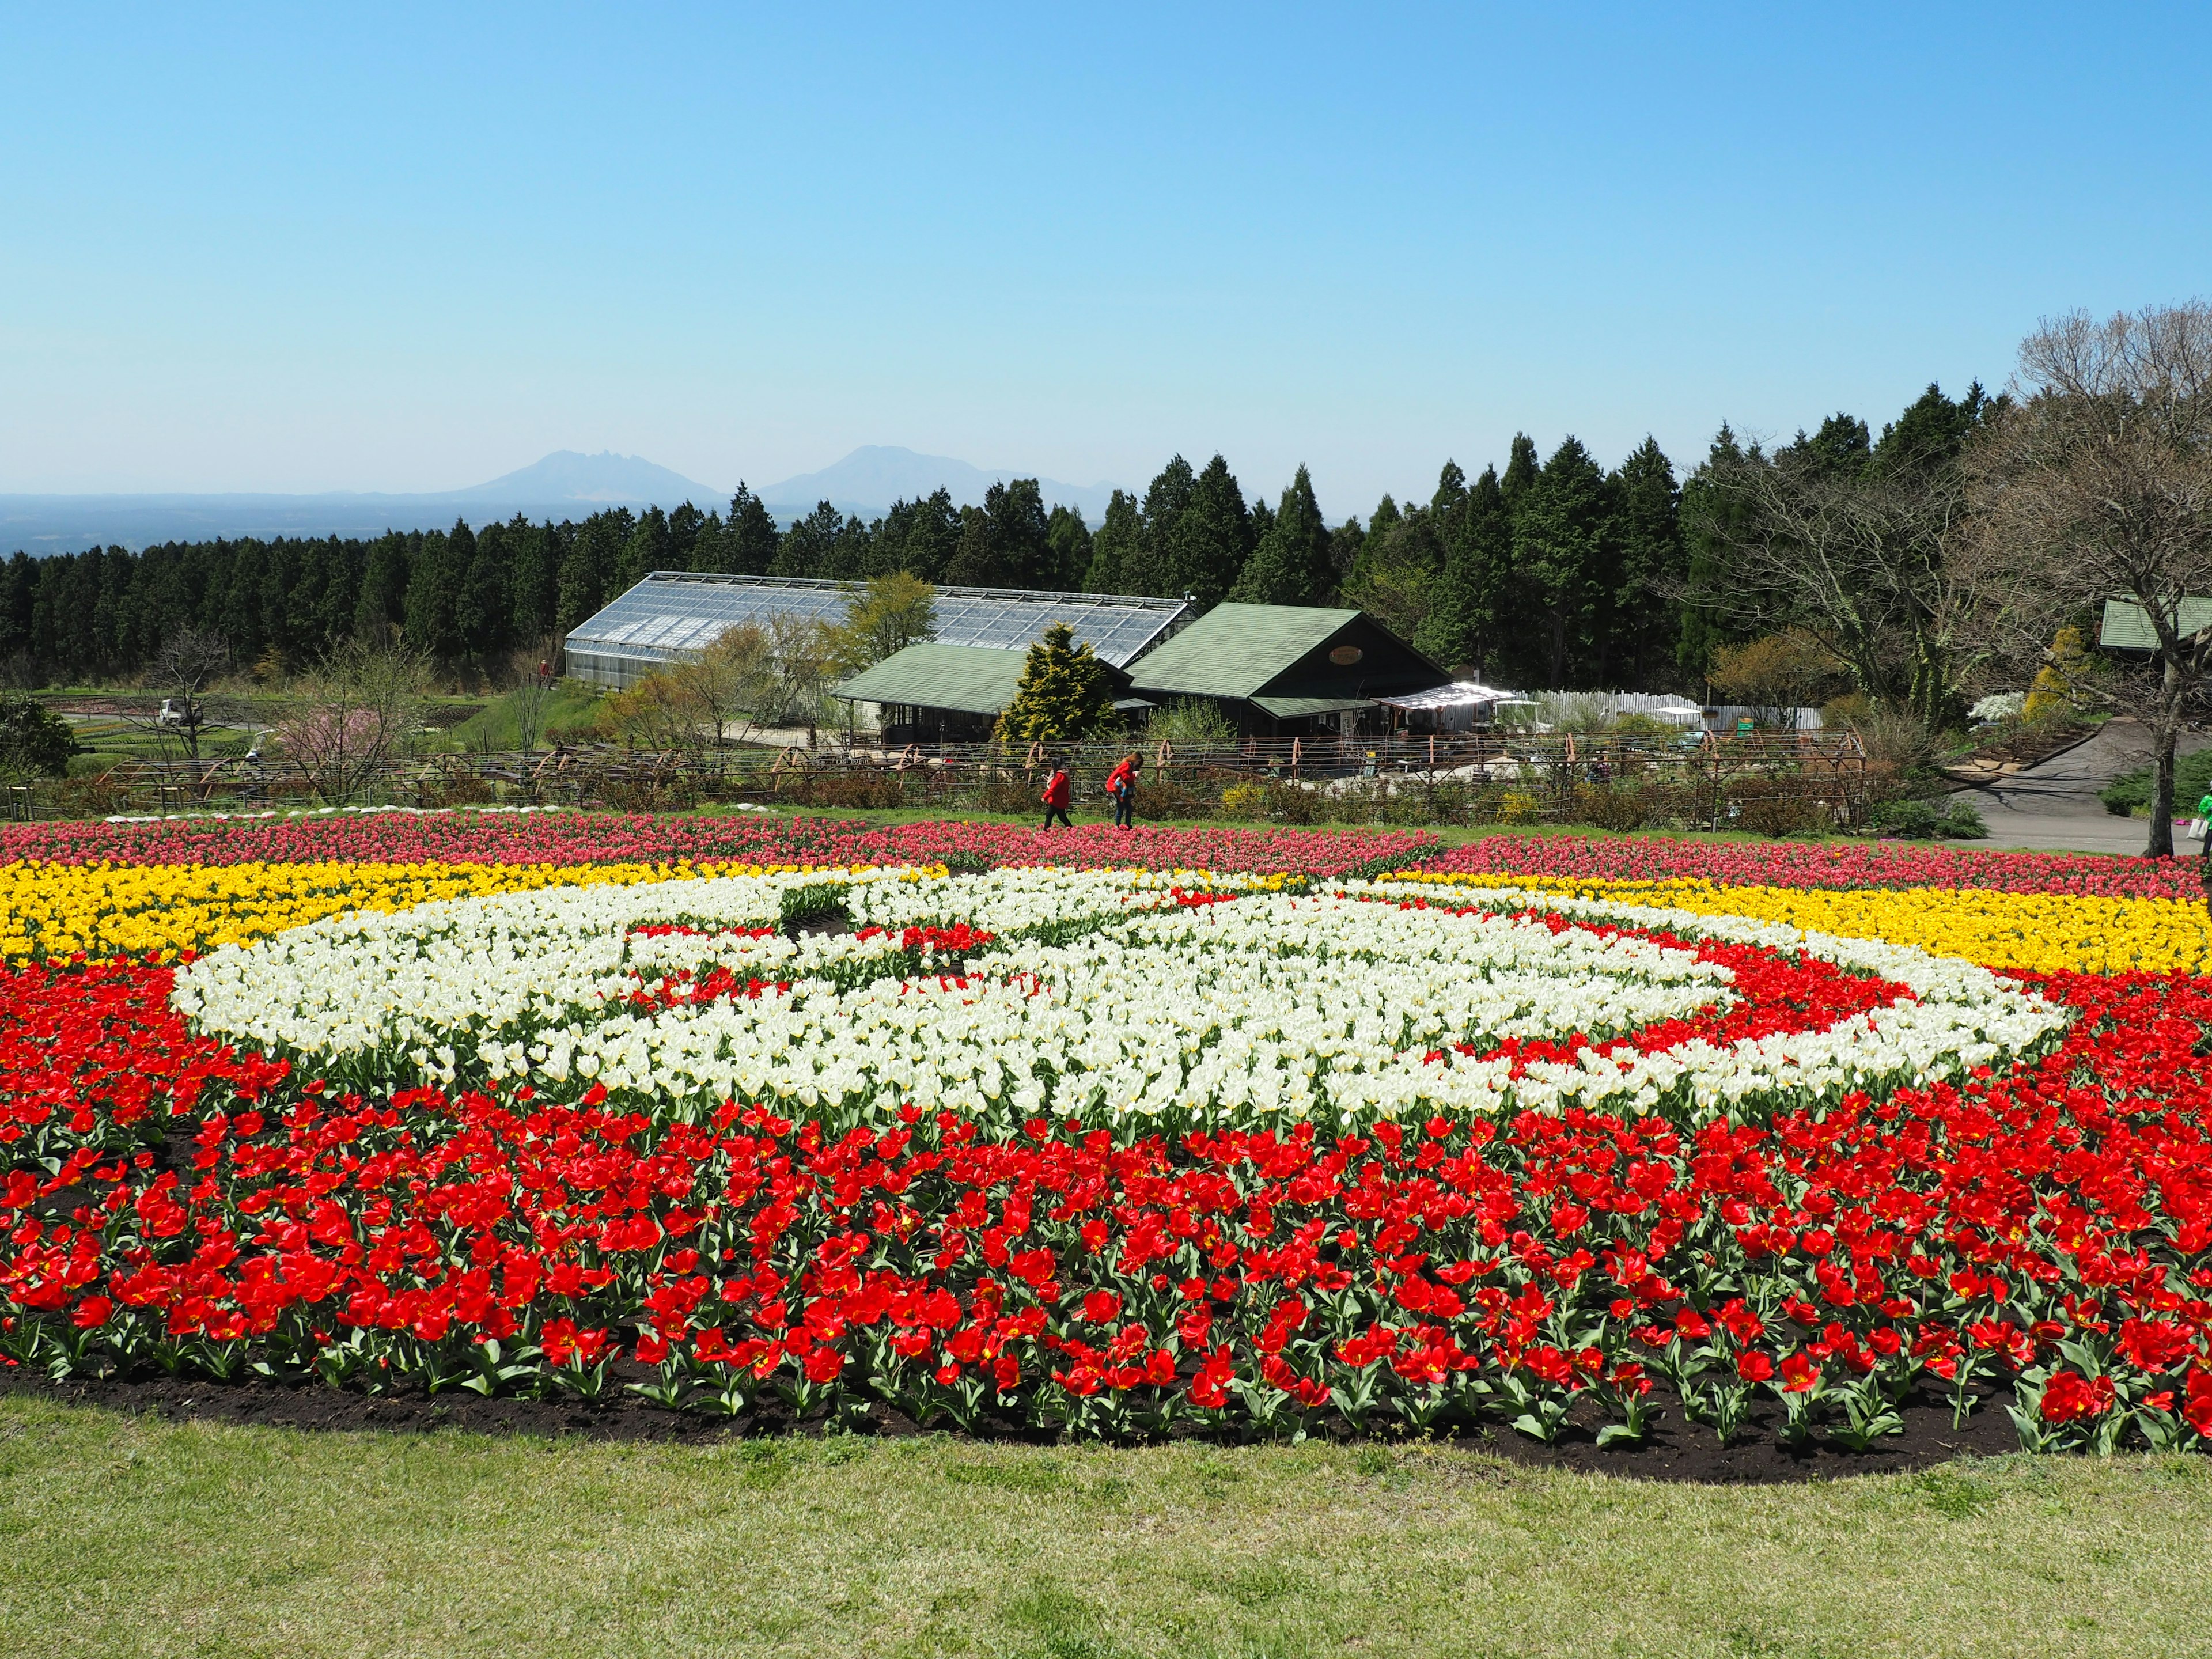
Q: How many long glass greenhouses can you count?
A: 1